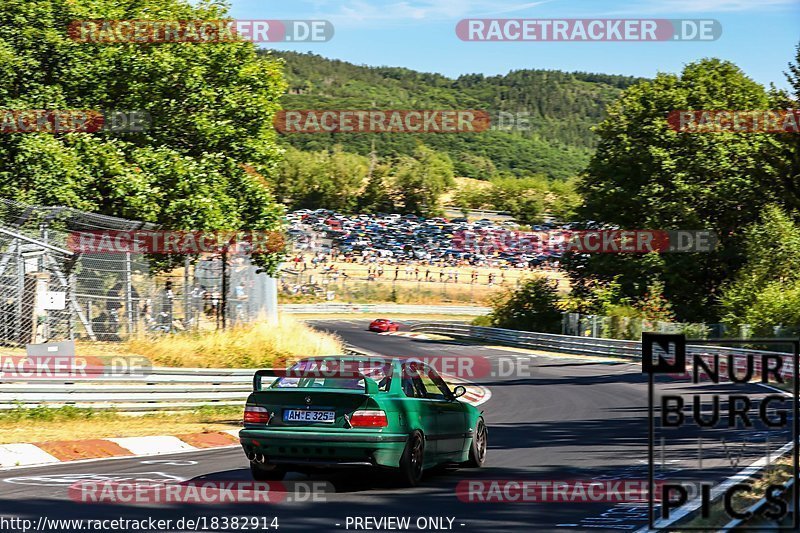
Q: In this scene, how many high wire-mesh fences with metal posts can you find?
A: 1